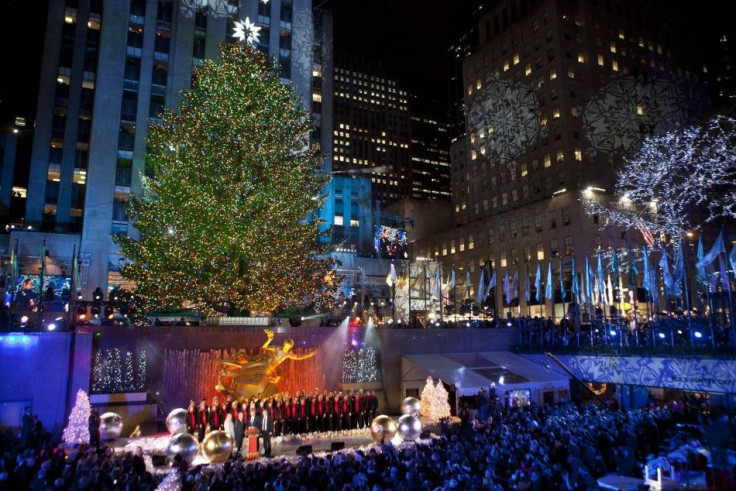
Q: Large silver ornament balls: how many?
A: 5